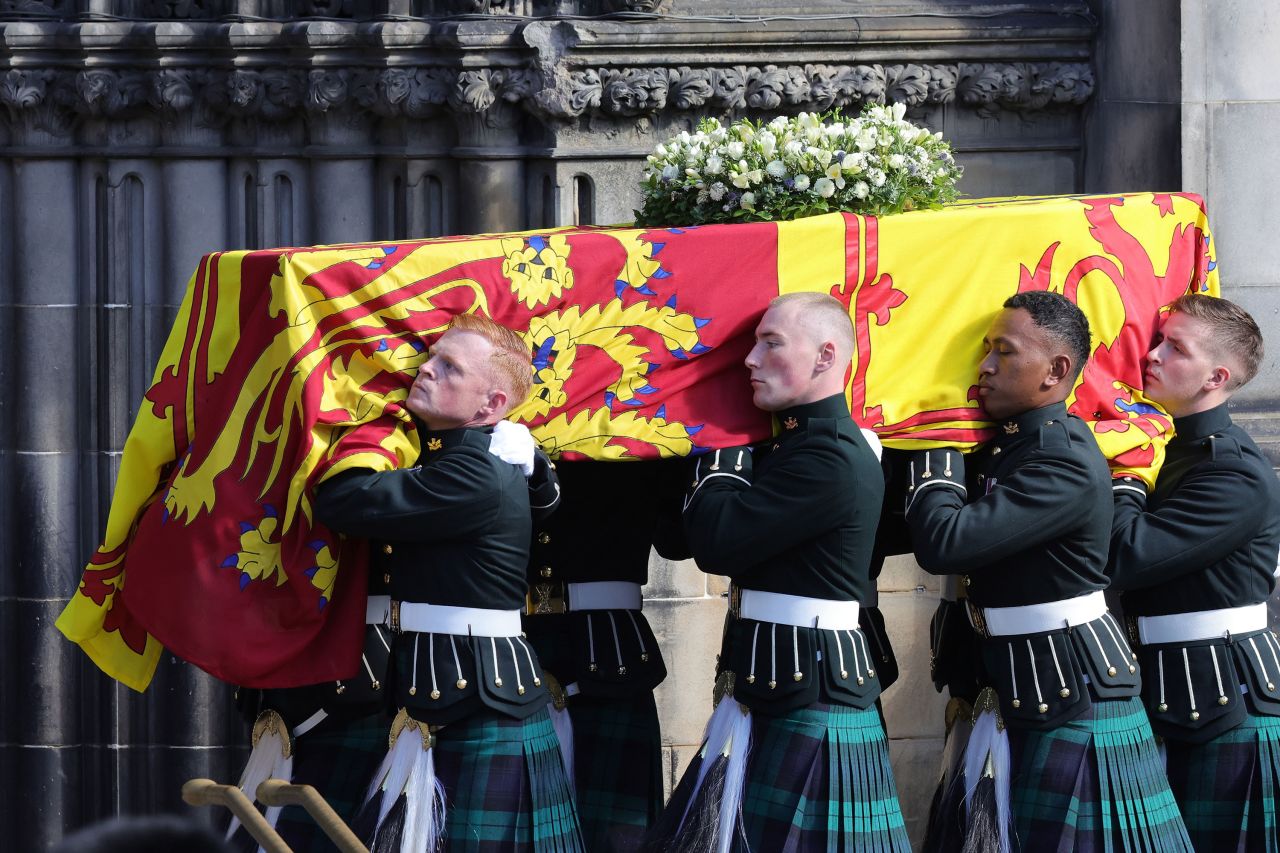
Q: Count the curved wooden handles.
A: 2